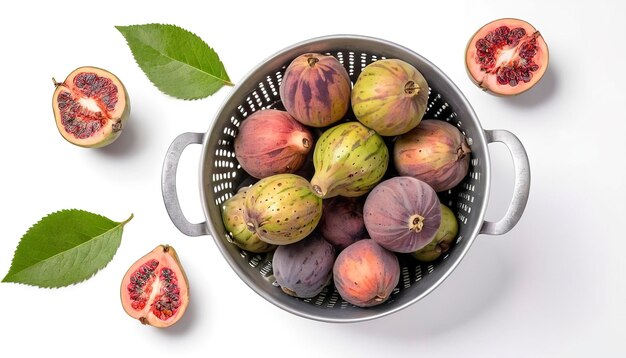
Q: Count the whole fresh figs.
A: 12